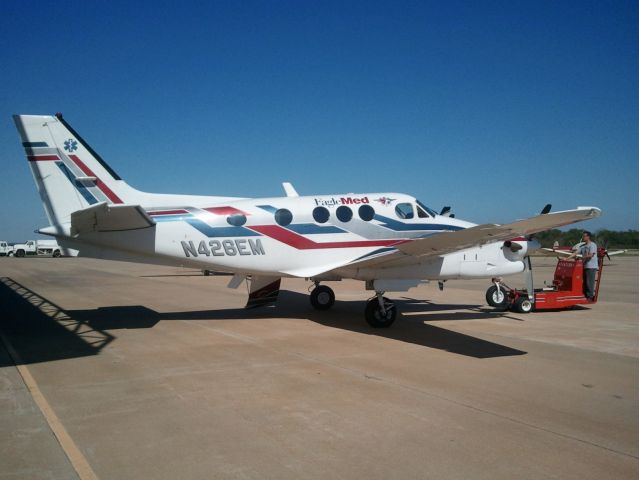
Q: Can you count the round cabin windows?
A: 5